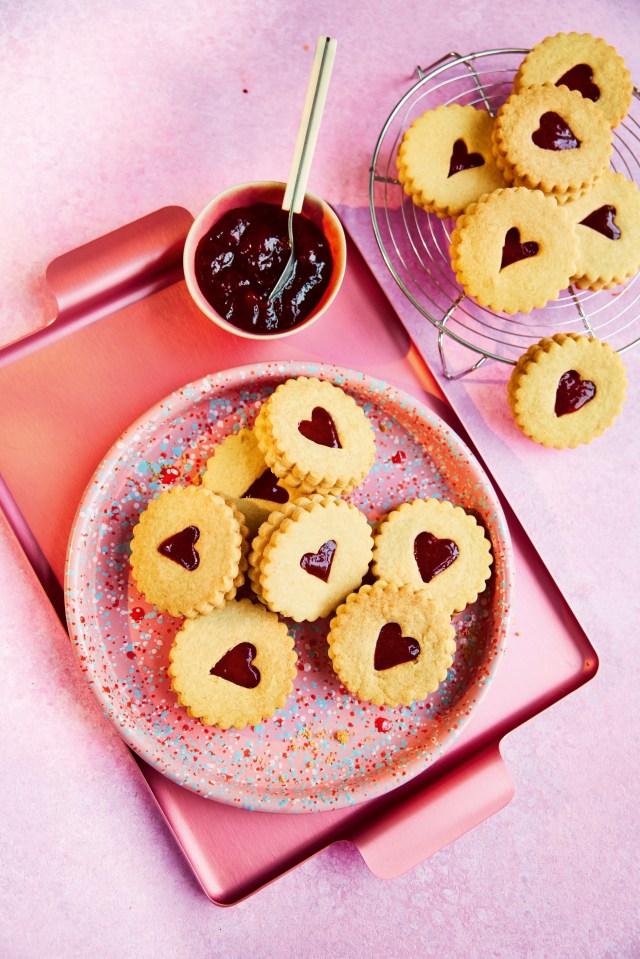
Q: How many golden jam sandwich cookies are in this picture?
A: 13